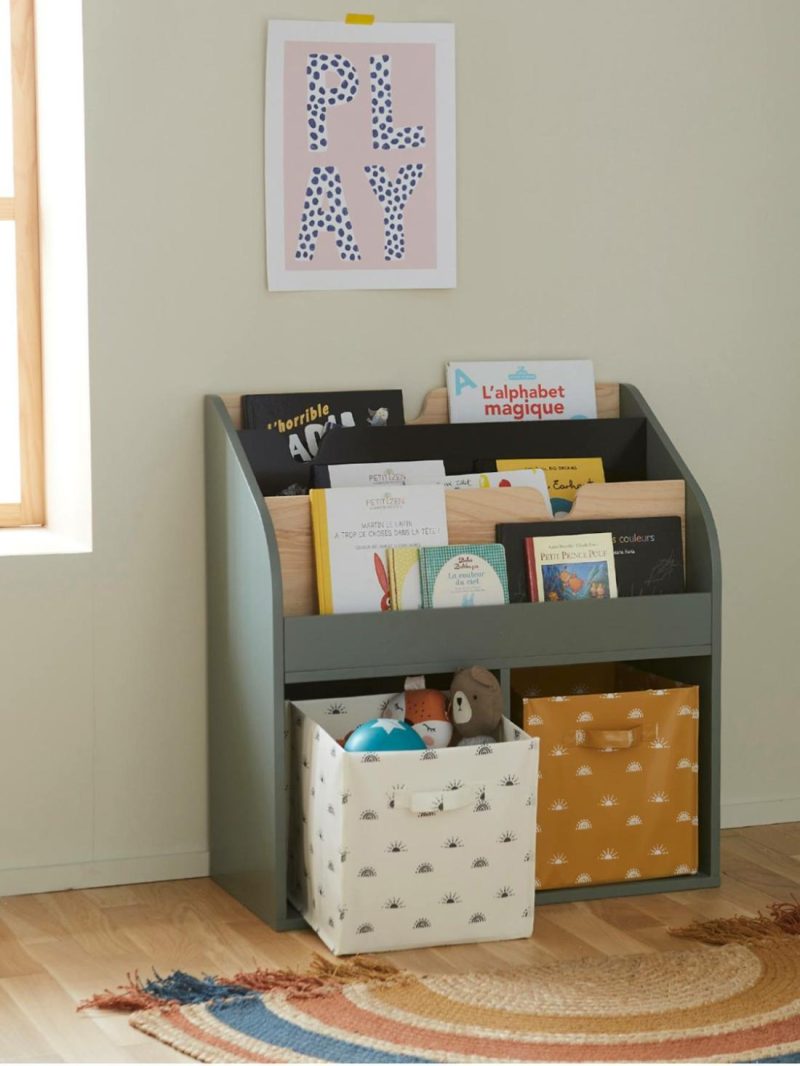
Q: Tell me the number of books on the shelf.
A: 10